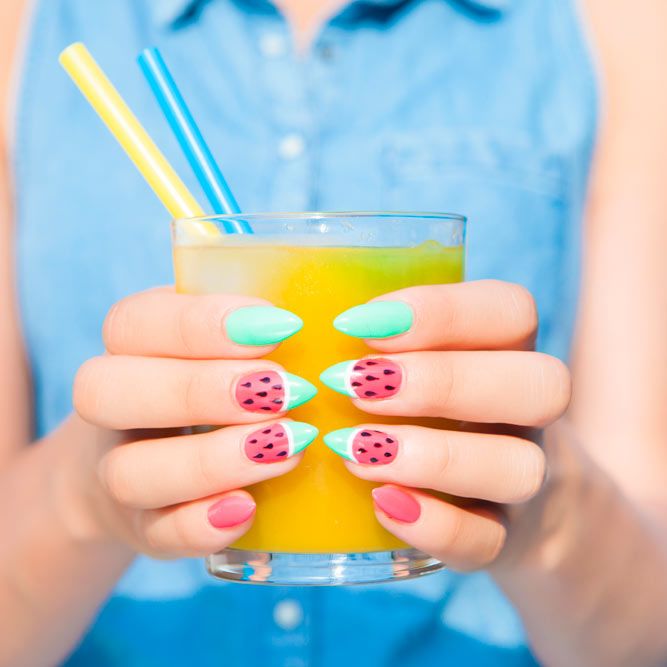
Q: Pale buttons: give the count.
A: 3